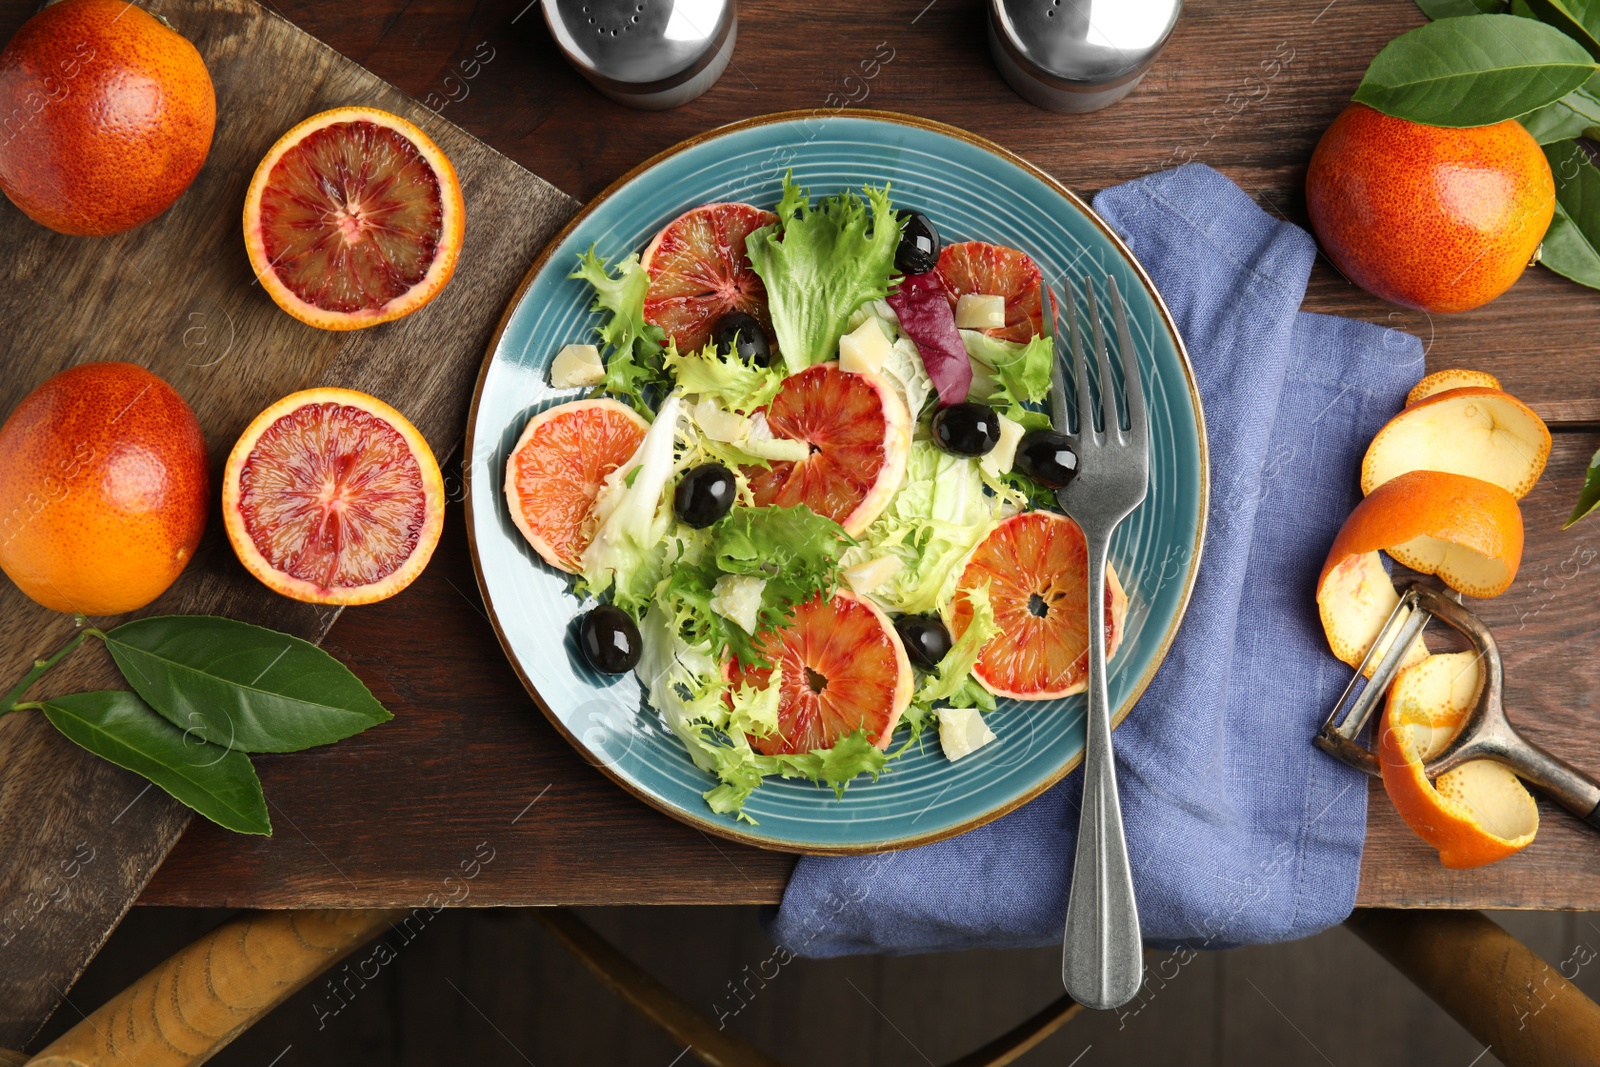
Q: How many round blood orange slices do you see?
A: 6